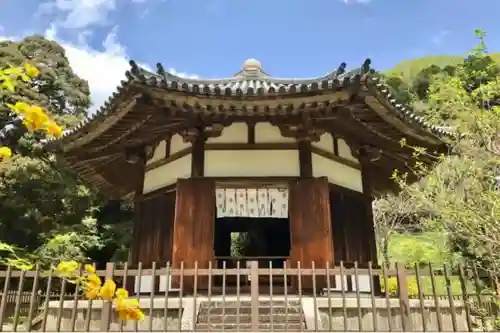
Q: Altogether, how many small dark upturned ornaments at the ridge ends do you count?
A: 4